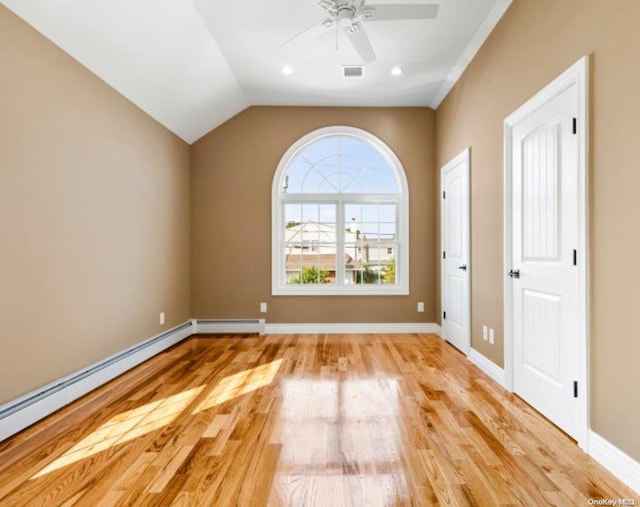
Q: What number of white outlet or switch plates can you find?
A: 5